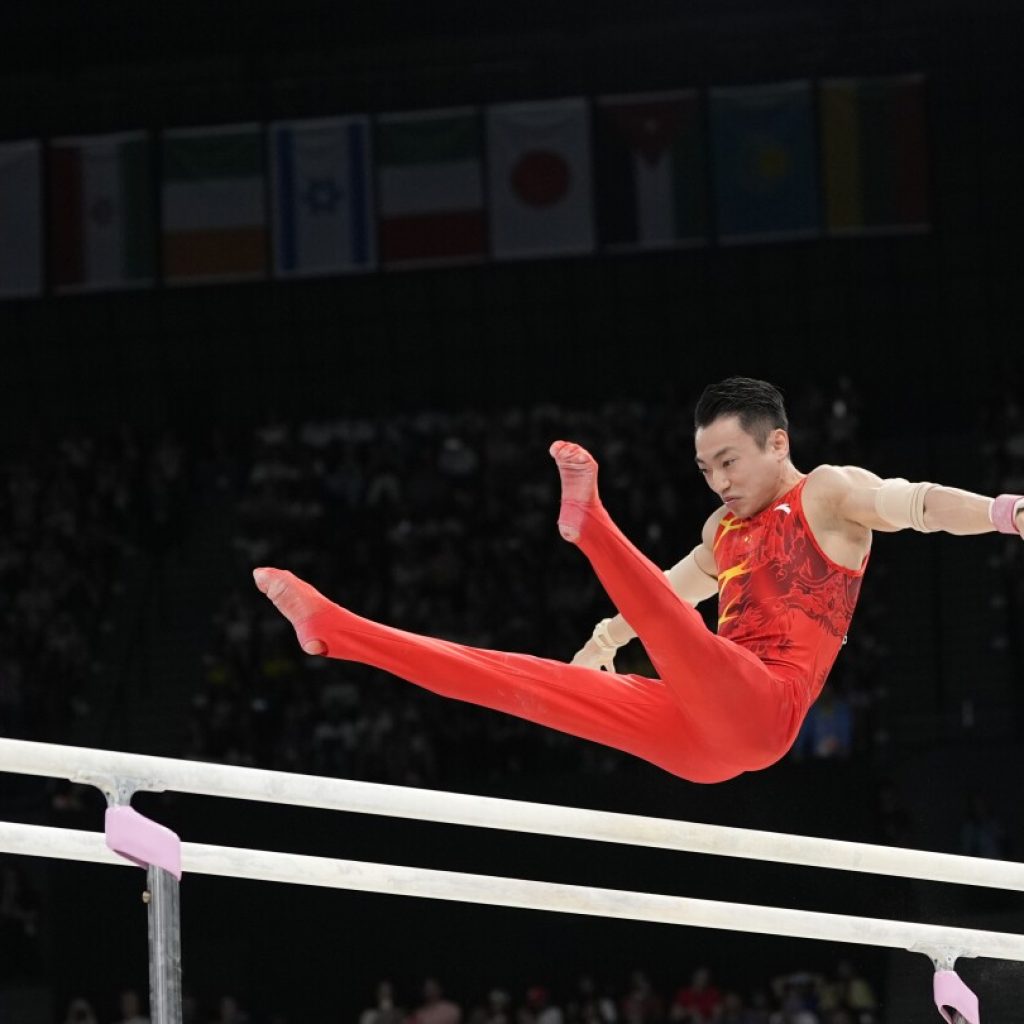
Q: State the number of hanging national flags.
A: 9